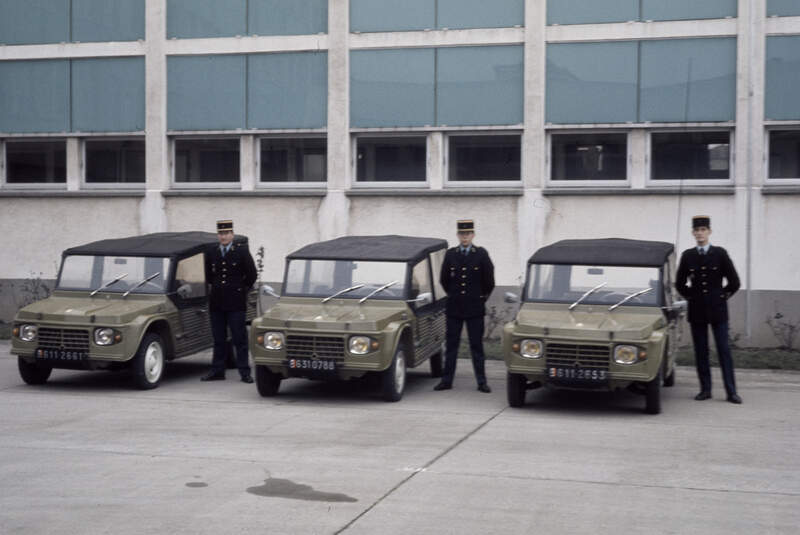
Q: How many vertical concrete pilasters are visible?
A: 4